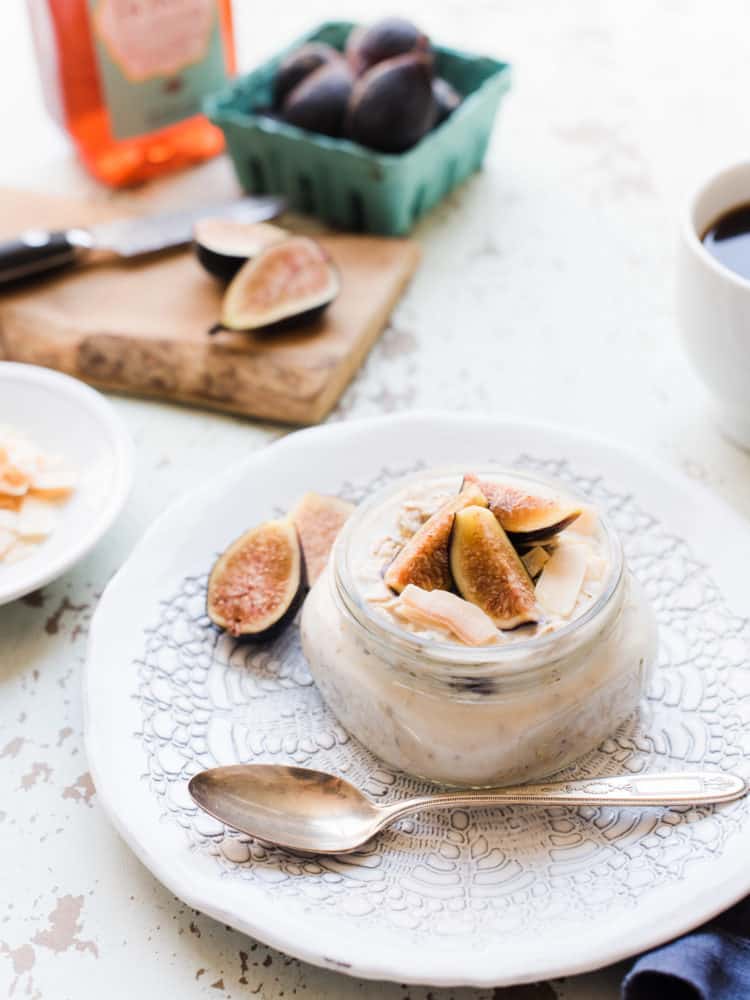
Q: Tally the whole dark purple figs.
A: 5